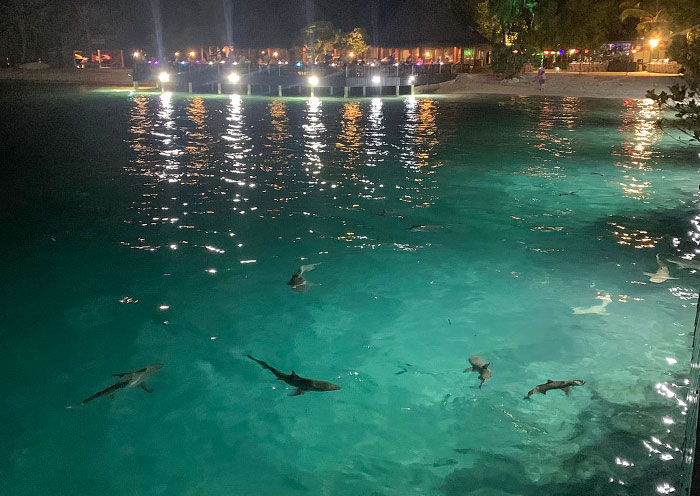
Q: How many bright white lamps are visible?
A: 5